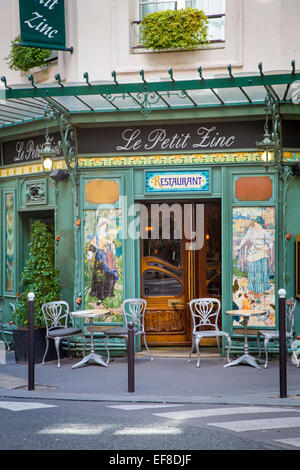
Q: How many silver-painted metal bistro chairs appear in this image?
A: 4